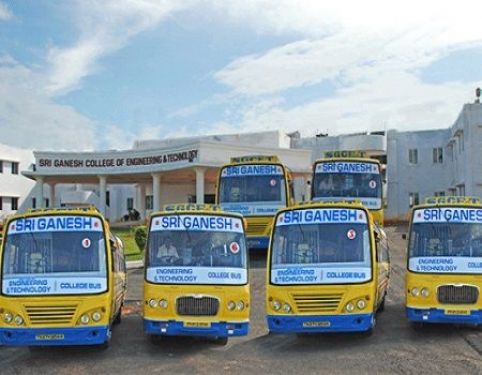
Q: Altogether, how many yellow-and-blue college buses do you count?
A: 6